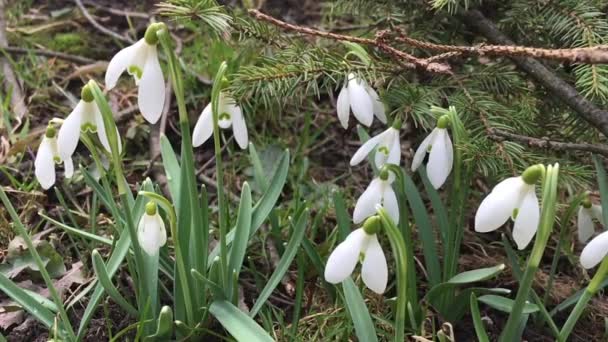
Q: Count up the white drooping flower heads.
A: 13